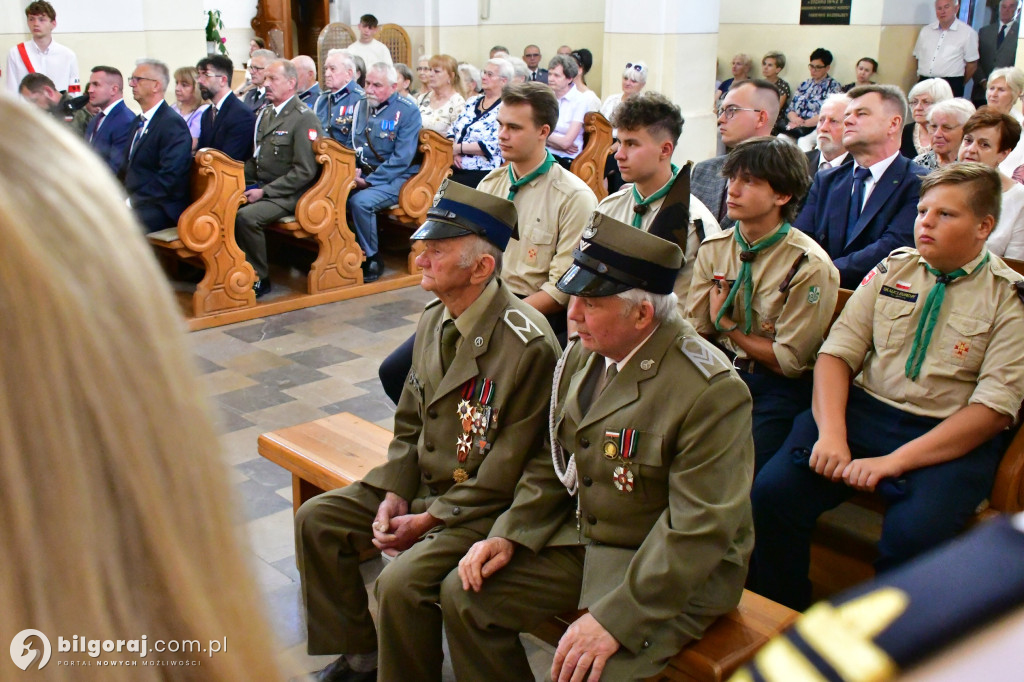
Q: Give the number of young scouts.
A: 4